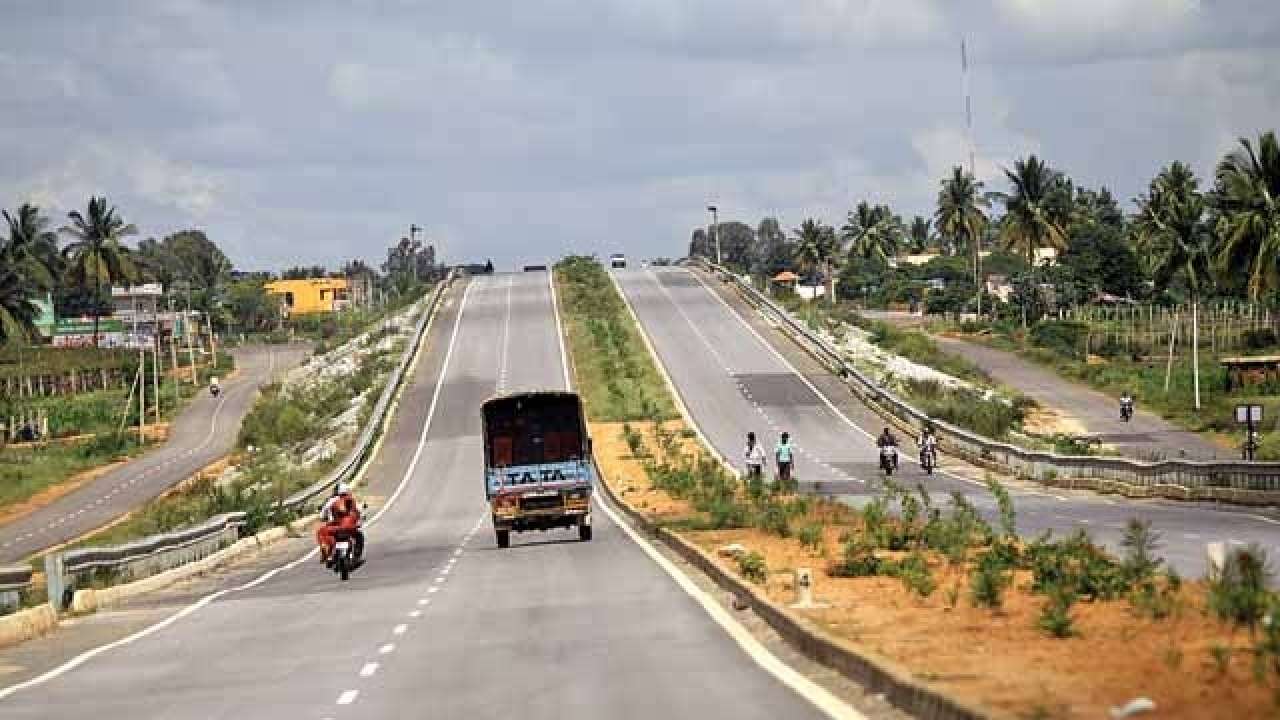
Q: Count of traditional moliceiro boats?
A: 0